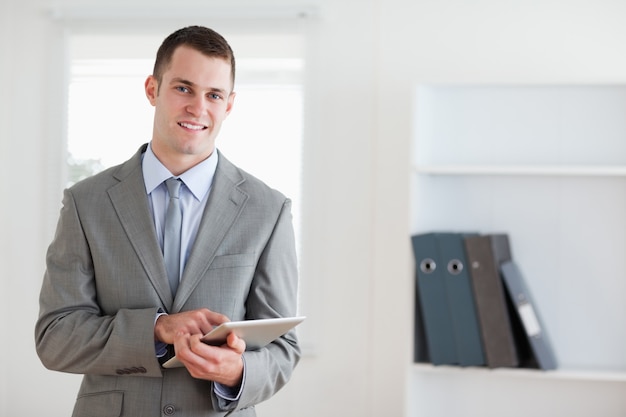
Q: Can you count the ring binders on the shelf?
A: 4